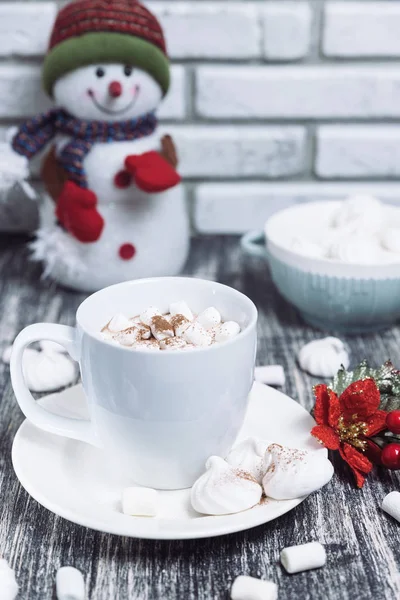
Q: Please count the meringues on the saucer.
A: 3